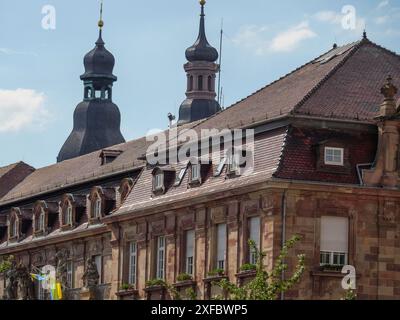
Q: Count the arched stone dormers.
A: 5